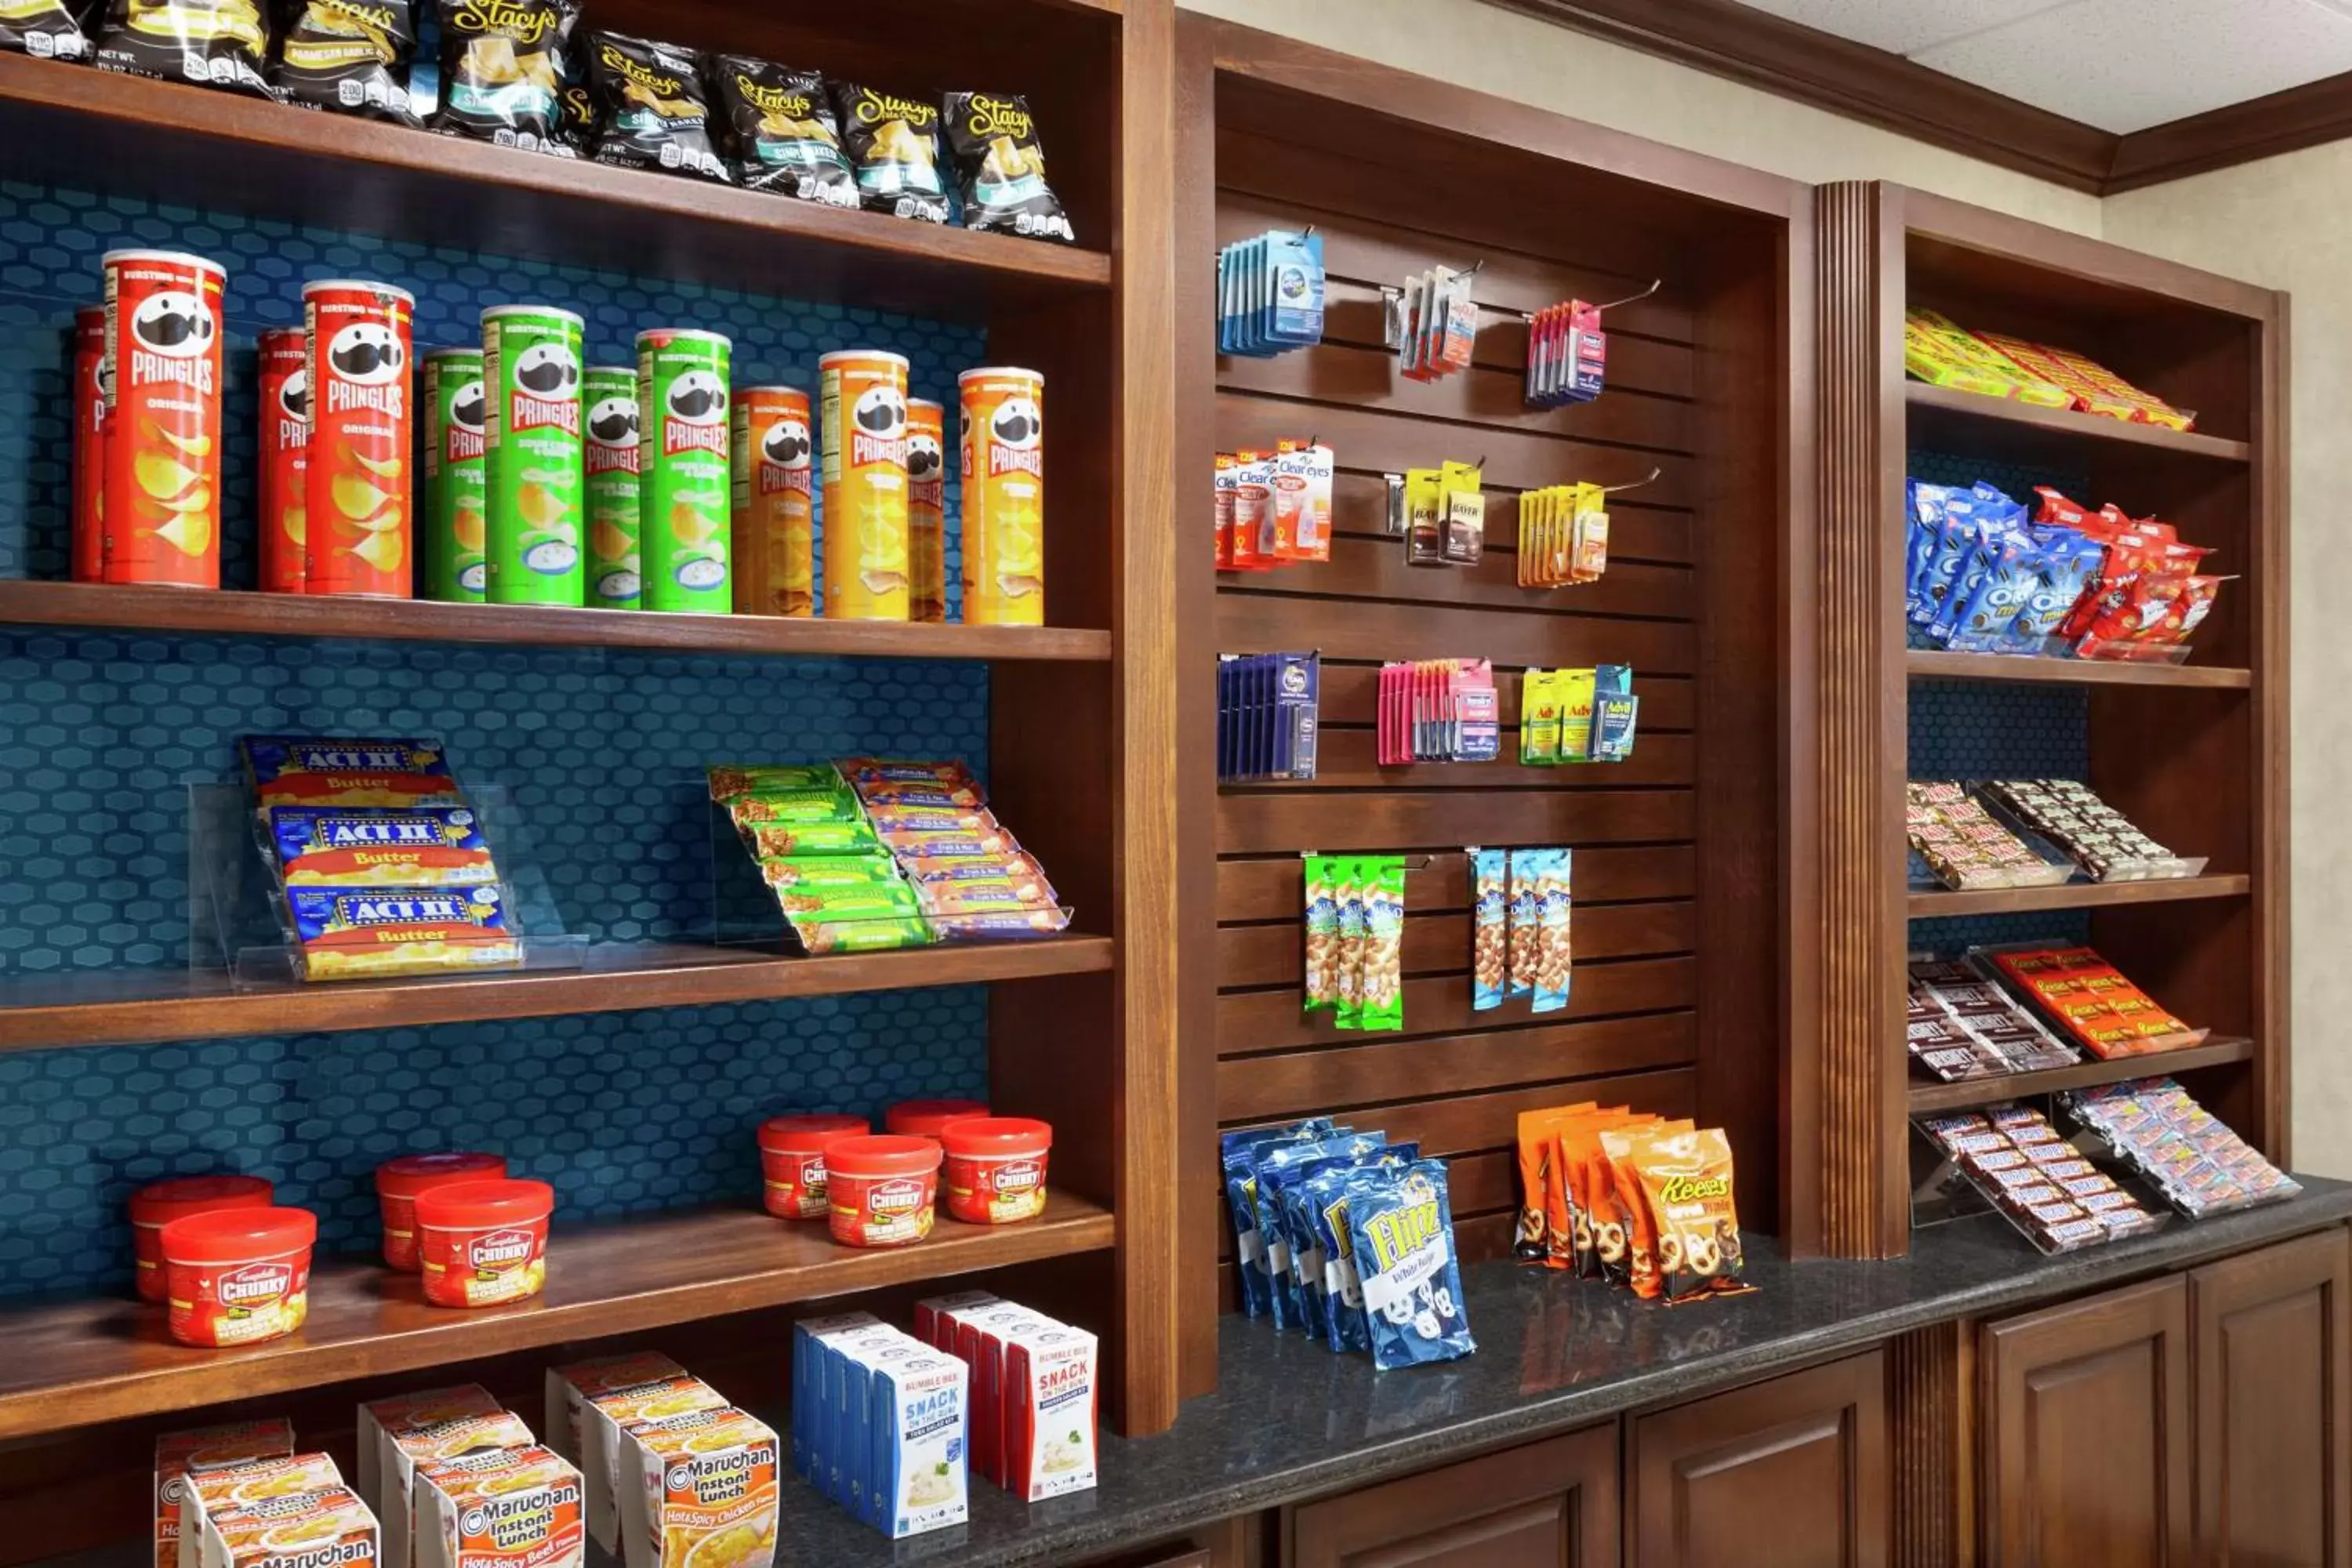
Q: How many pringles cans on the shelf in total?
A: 12